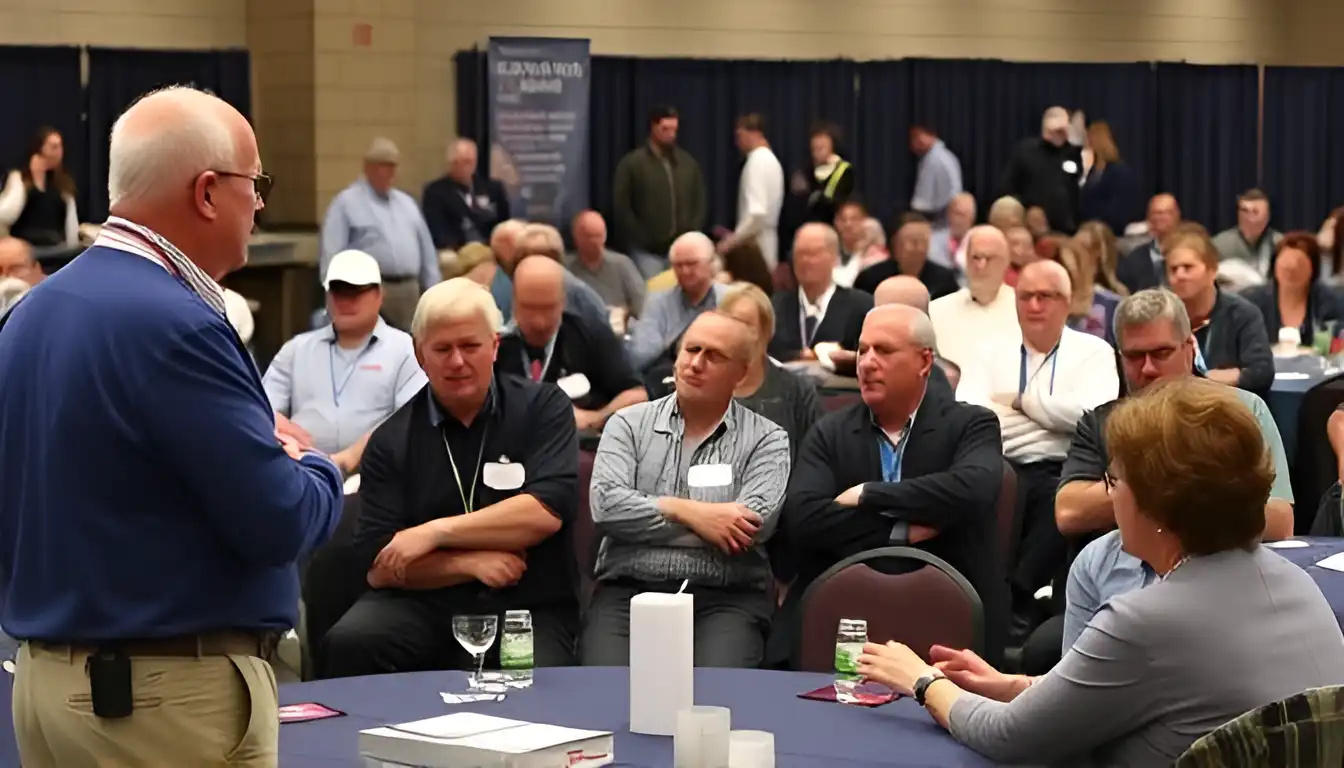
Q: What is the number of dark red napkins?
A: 2